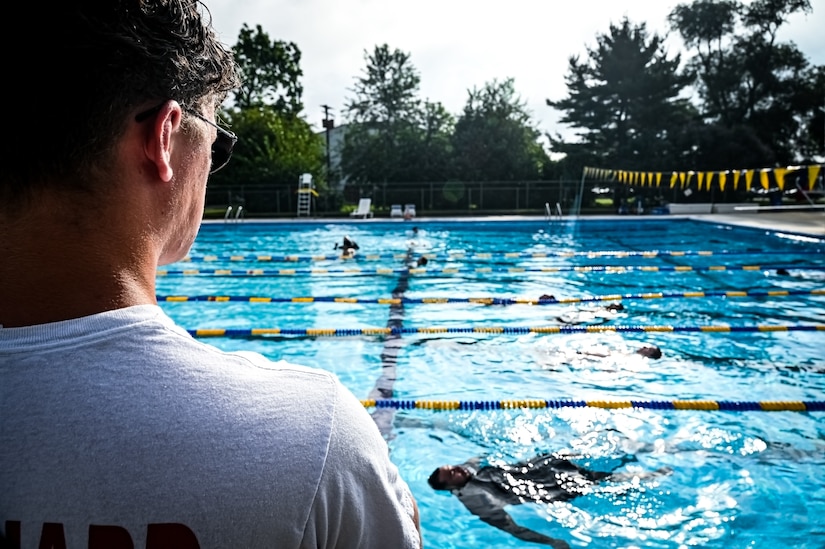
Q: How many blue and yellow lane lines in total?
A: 5